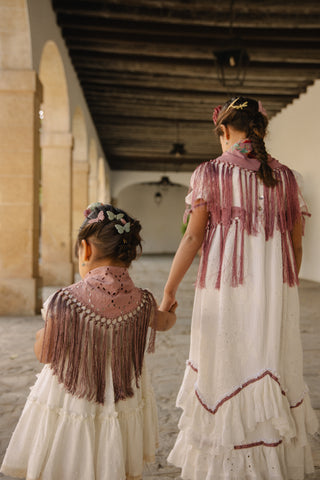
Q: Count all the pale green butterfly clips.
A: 2